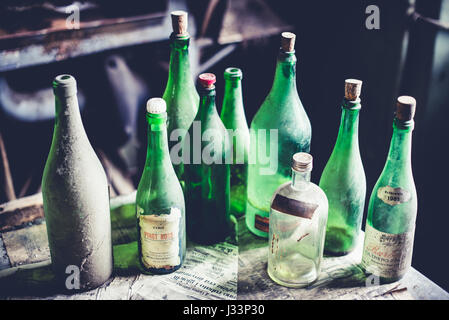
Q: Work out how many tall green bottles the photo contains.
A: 7